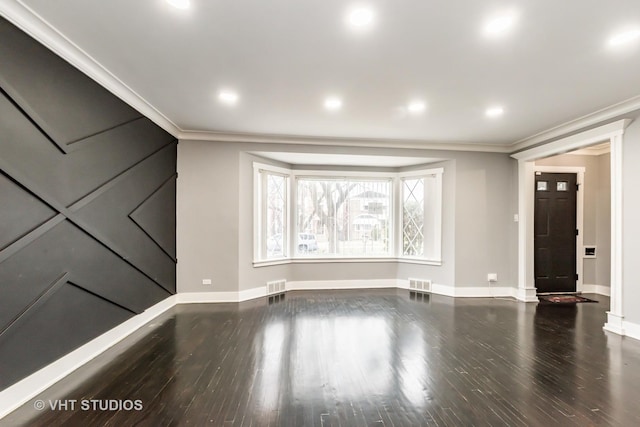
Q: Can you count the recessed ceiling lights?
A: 8